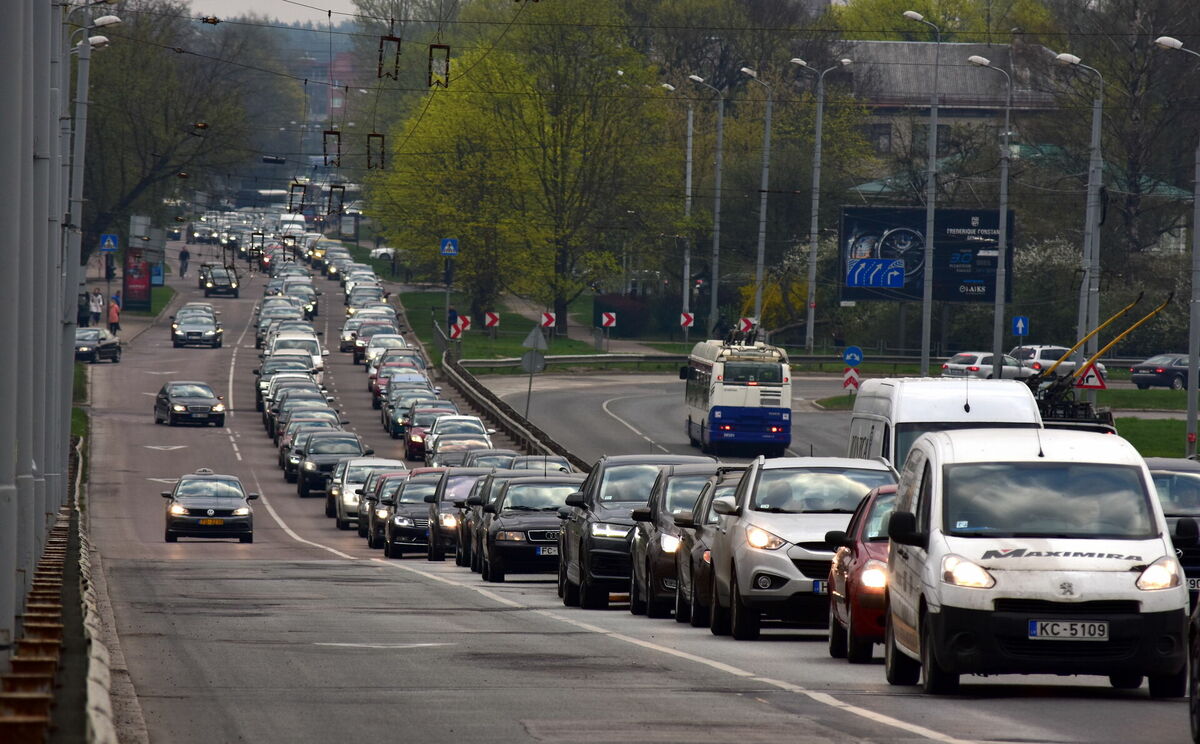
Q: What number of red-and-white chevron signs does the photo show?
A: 8